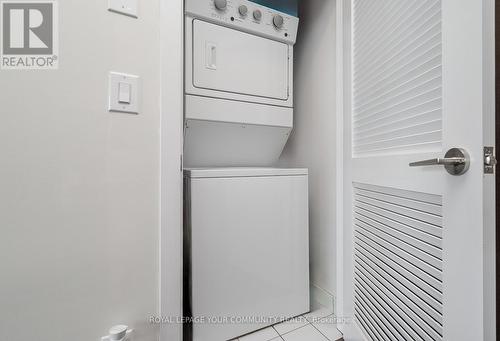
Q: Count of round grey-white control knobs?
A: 4